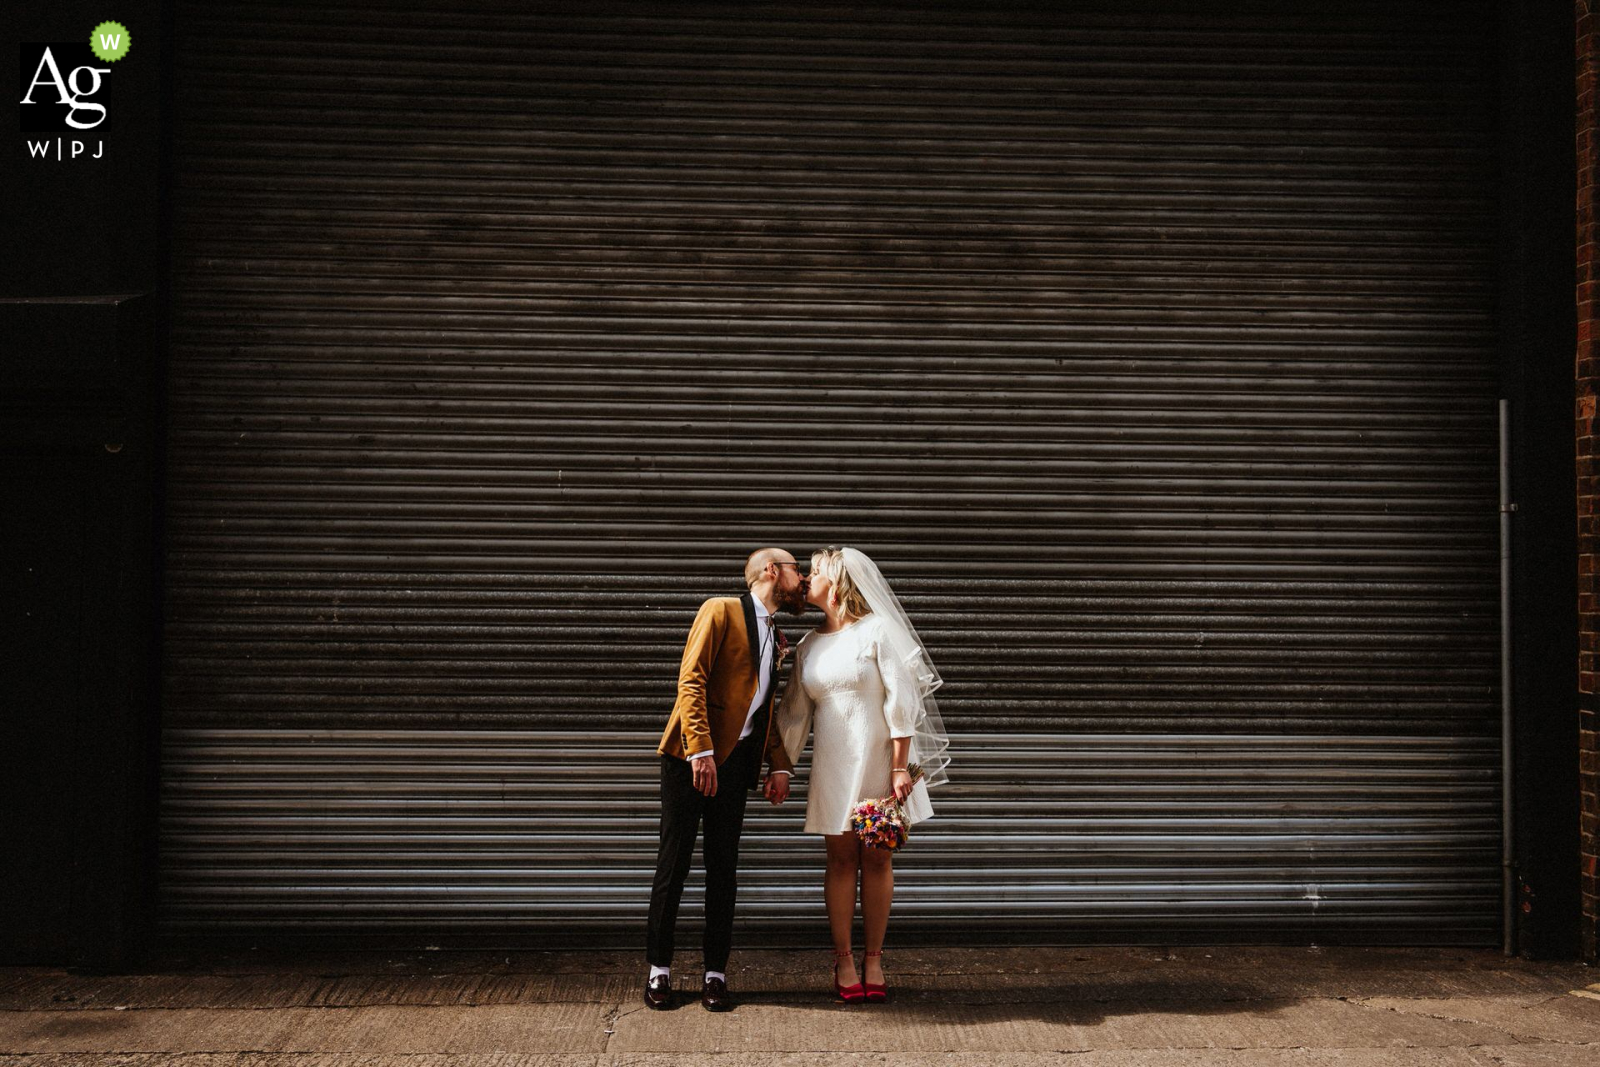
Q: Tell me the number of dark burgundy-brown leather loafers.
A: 2